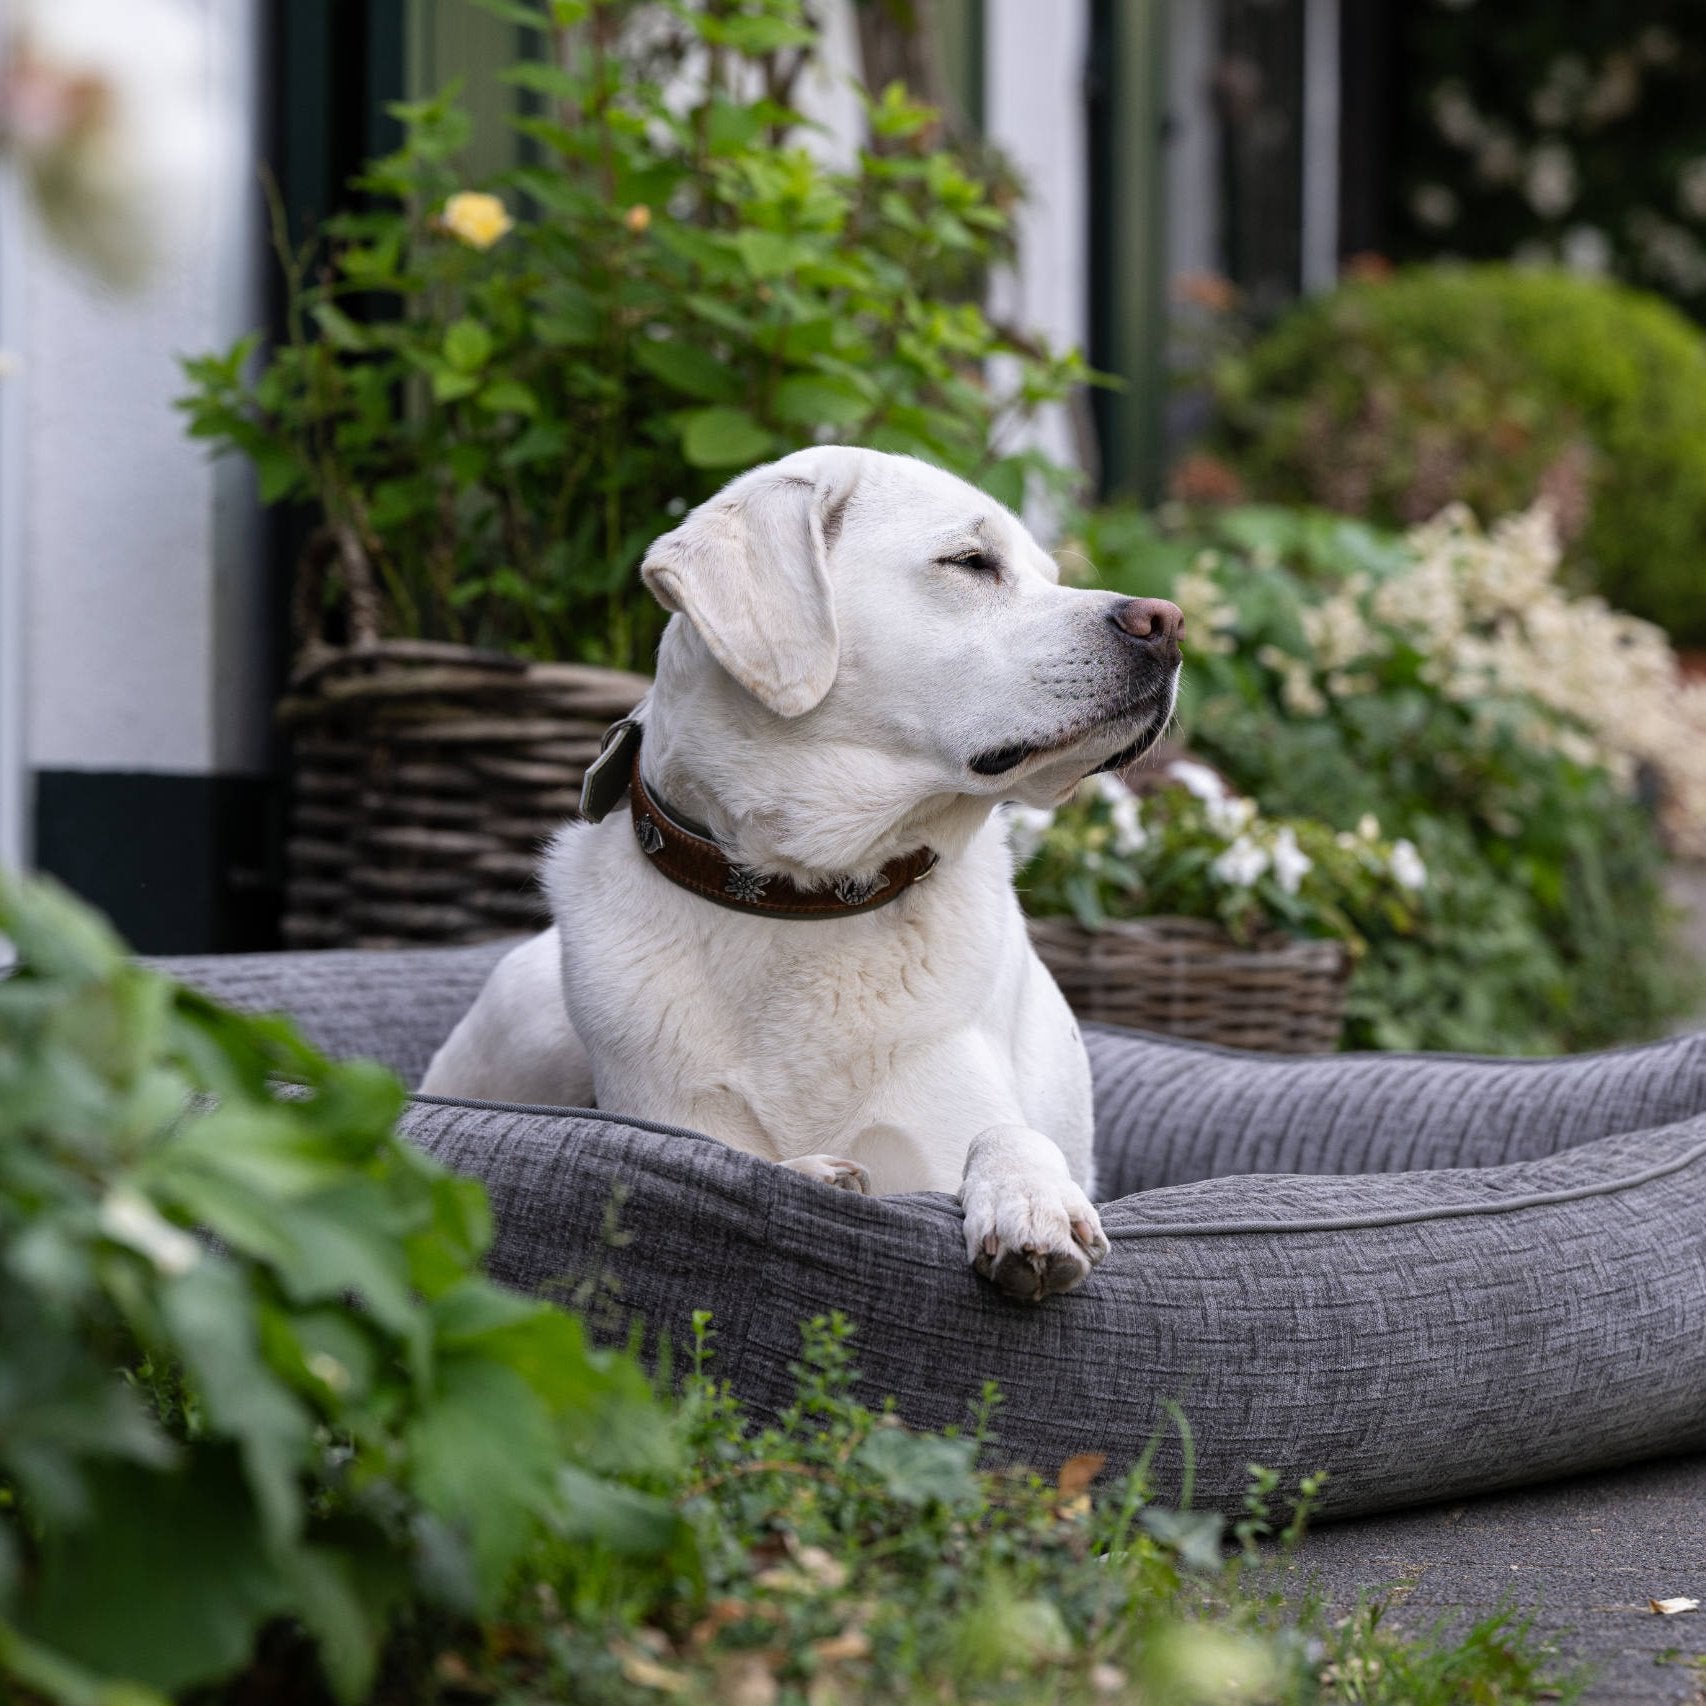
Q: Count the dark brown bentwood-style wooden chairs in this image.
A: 0